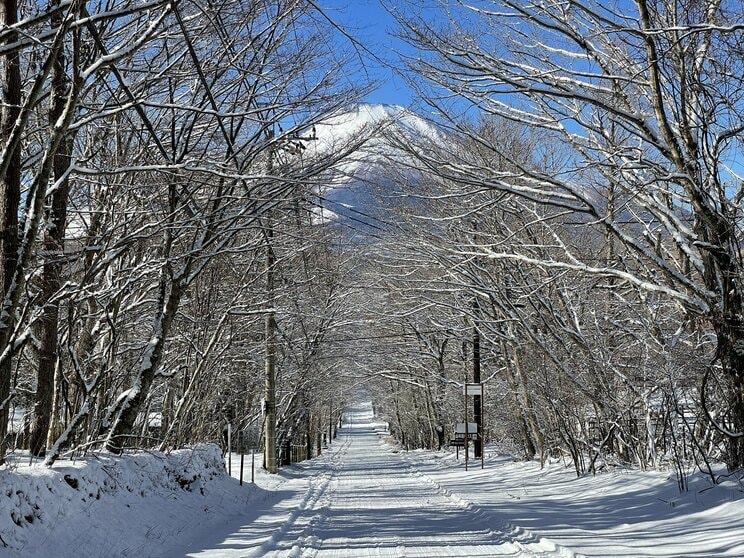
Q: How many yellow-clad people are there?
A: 0